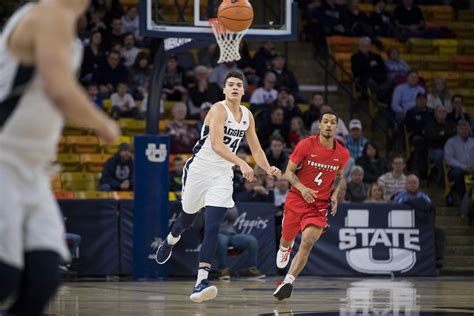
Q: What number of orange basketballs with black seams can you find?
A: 1